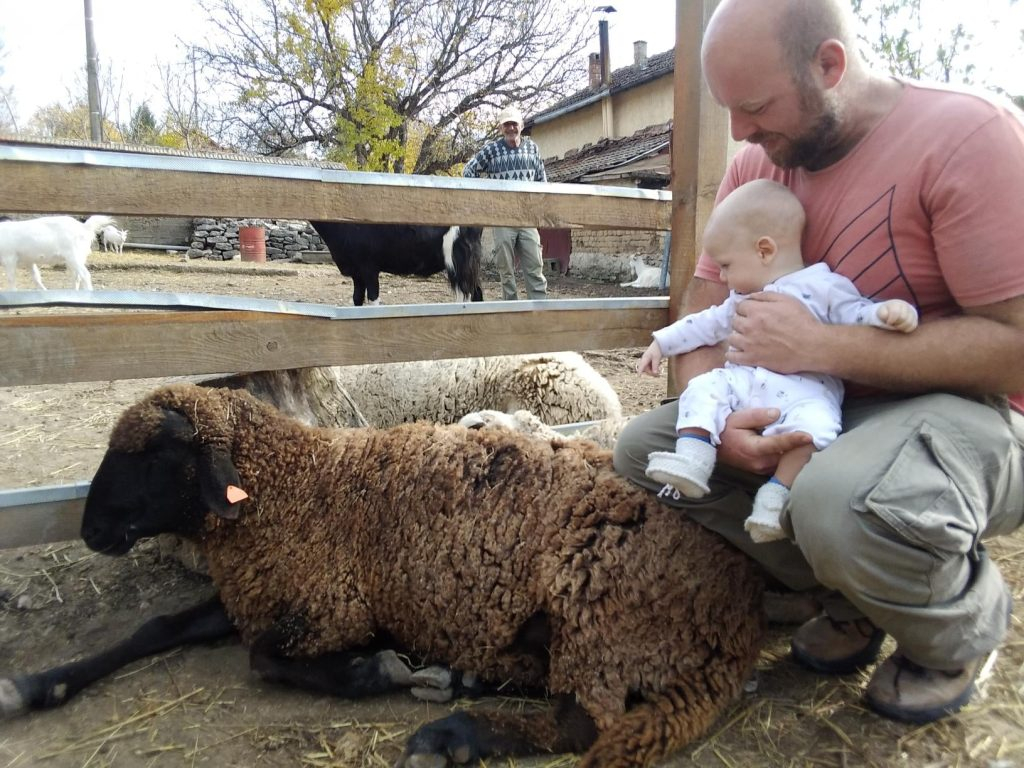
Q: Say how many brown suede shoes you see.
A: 2